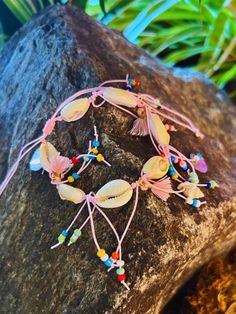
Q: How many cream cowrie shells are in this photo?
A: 7